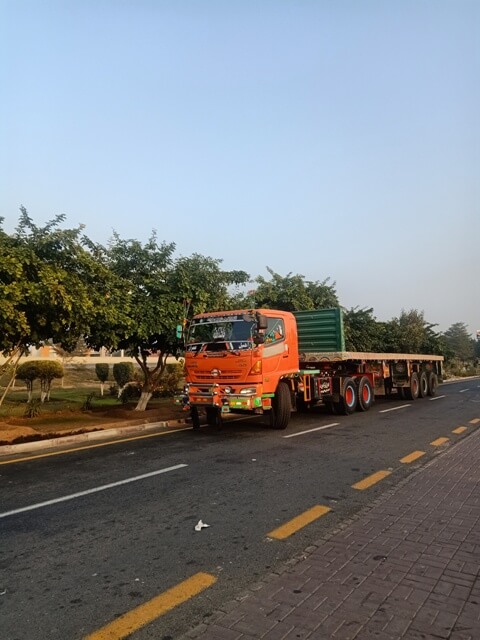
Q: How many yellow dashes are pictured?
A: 7